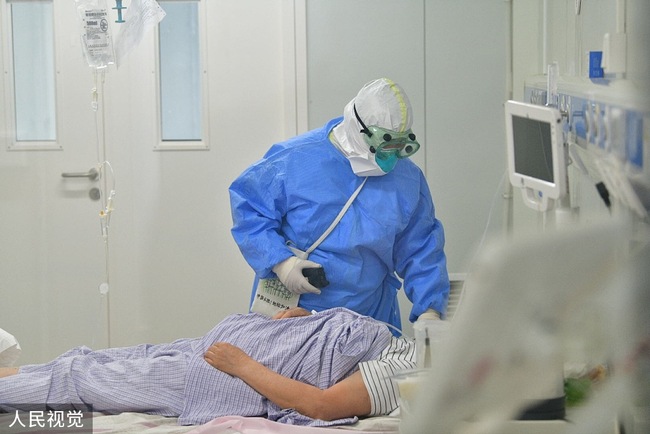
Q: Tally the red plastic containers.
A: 0